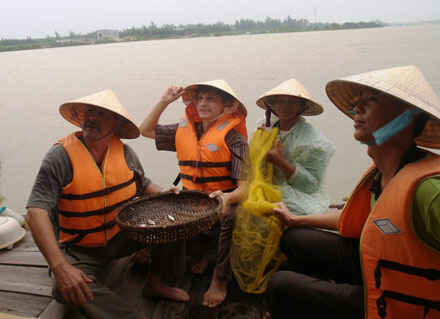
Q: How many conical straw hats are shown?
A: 4